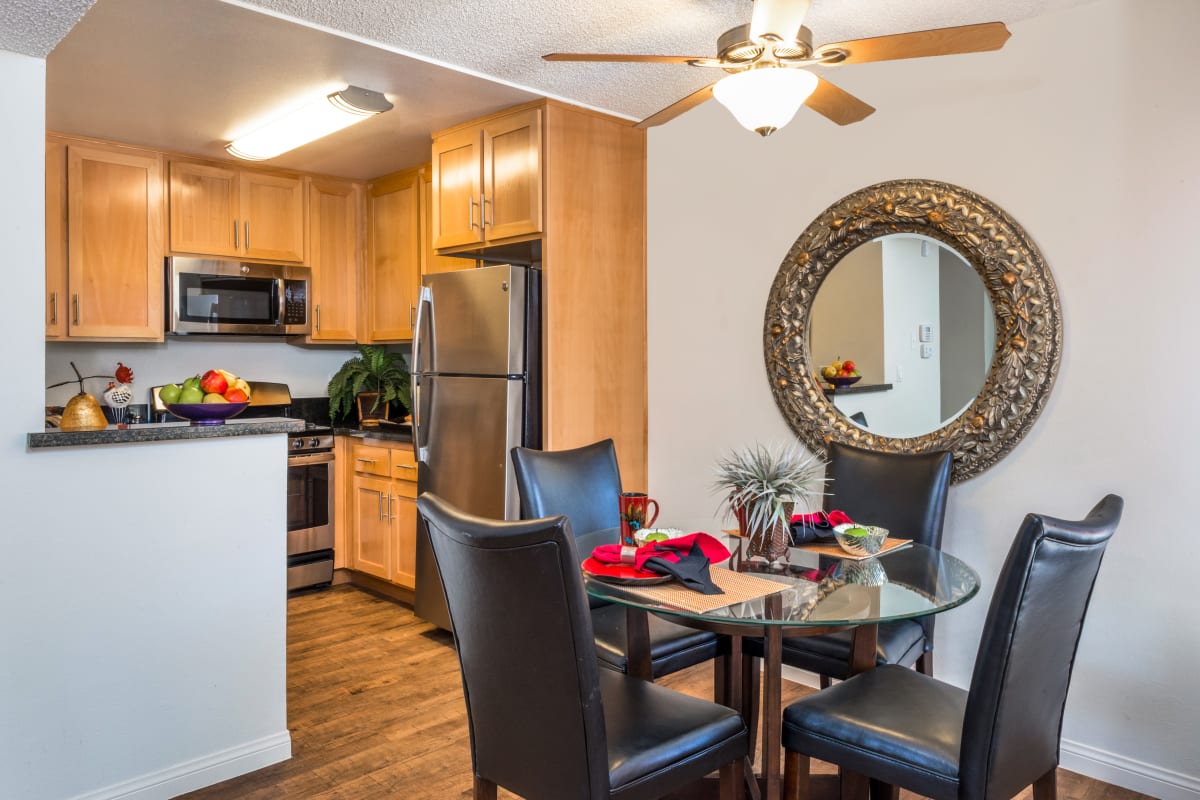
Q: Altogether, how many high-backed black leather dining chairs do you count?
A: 4